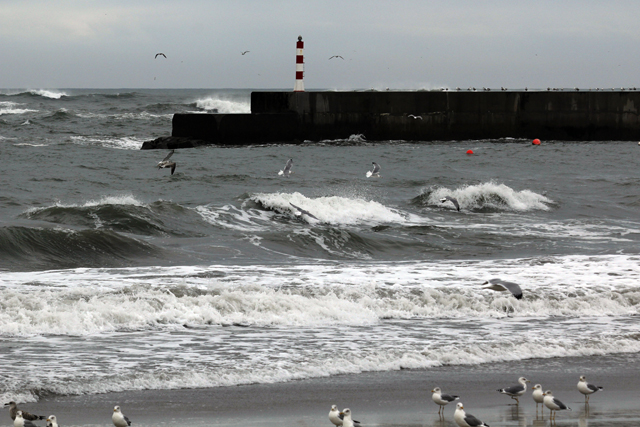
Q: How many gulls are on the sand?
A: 12